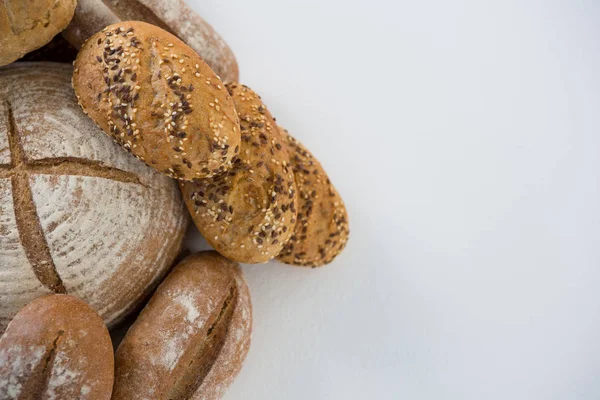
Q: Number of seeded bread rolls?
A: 3